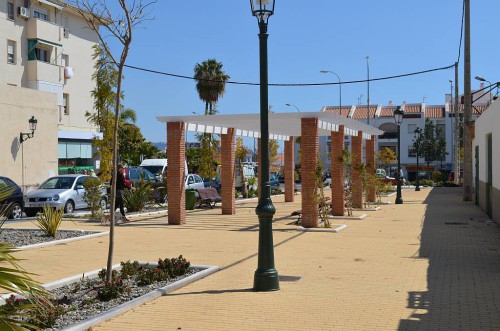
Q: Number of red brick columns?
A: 8